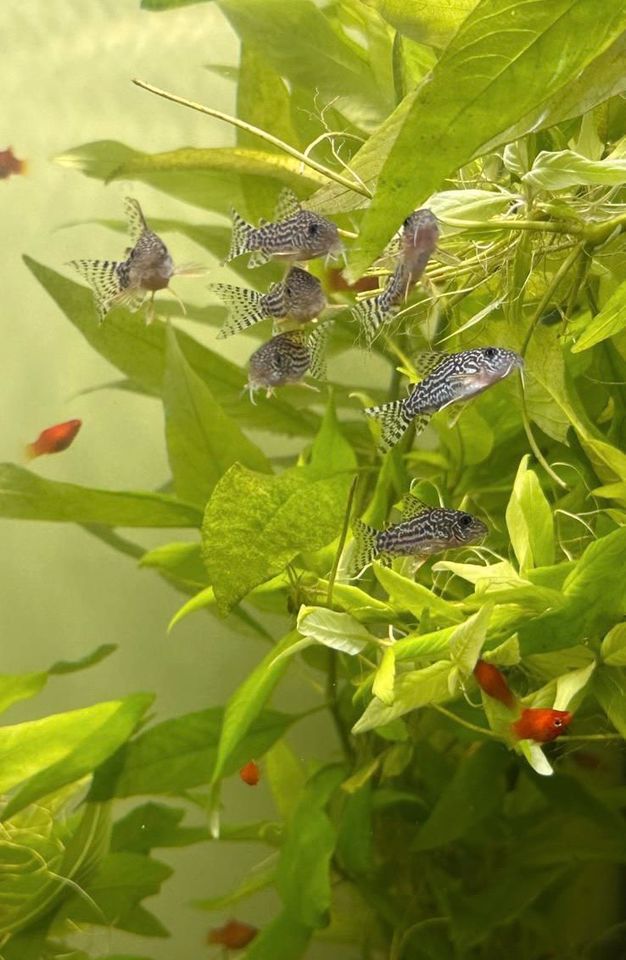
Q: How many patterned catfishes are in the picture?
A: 7